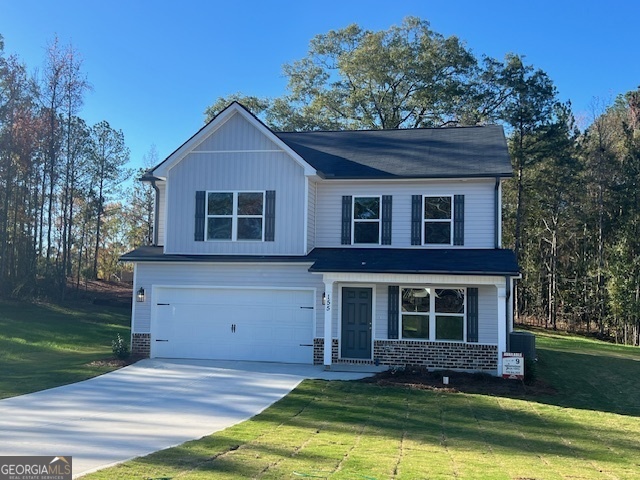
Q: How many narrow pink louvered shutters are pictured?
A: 0